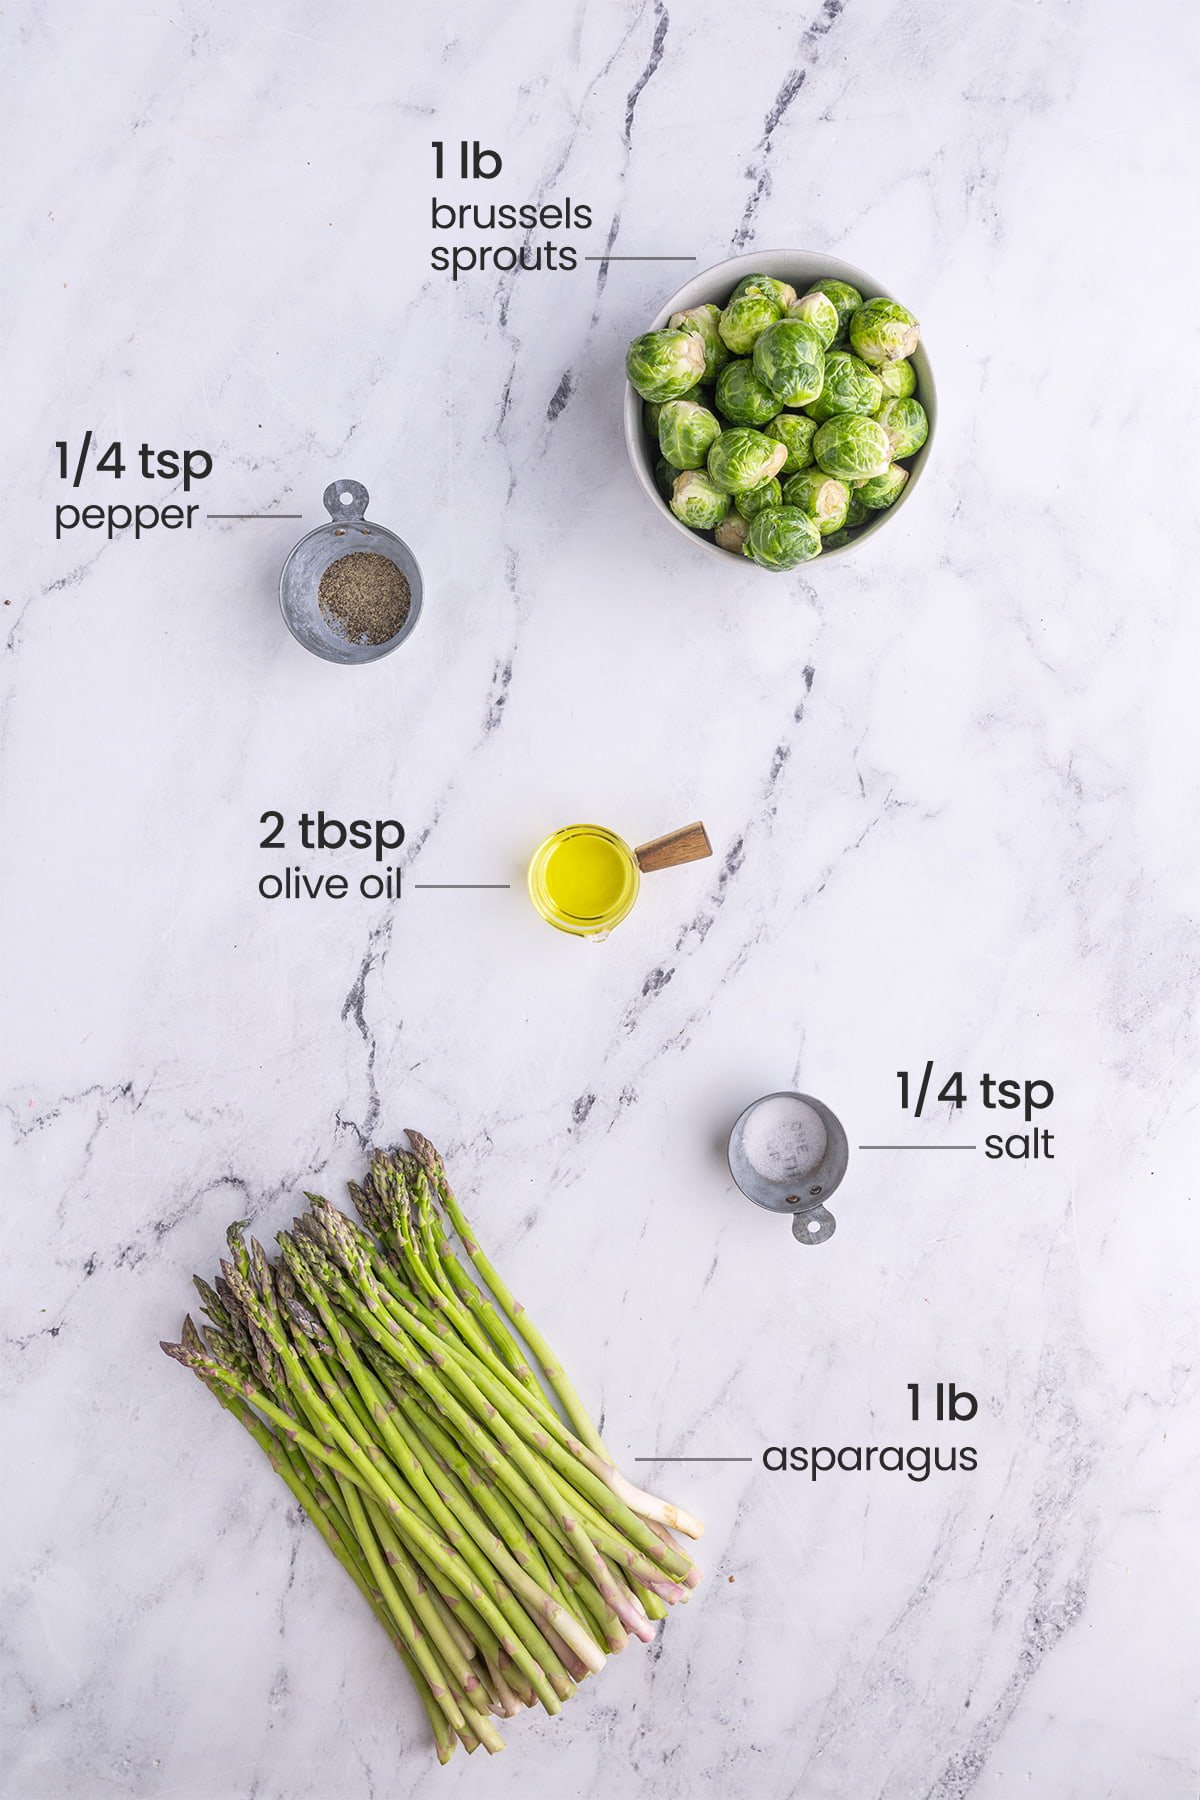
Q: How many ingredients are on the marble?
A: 5